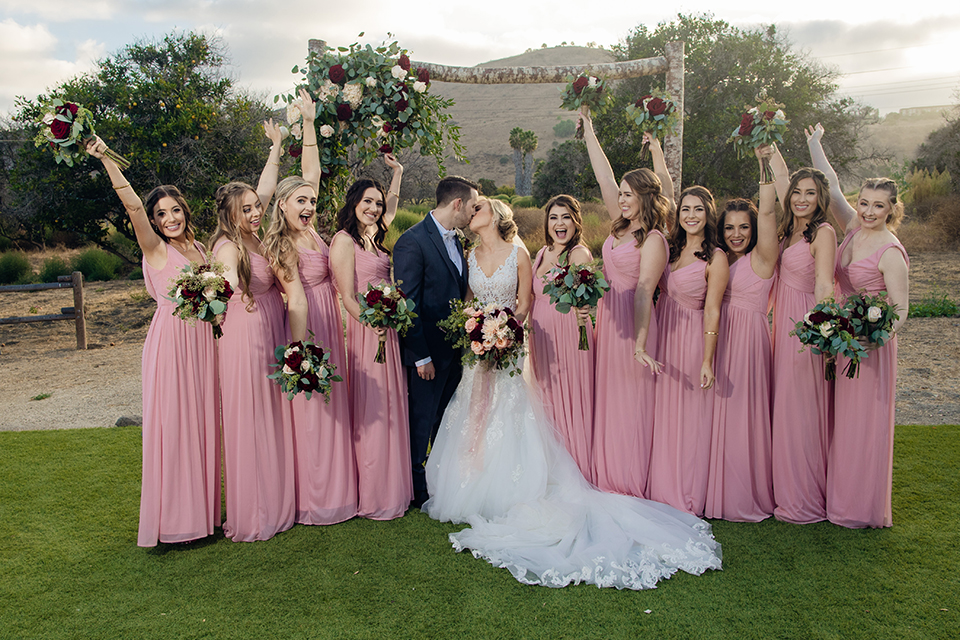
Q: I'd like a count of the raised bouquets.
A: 4